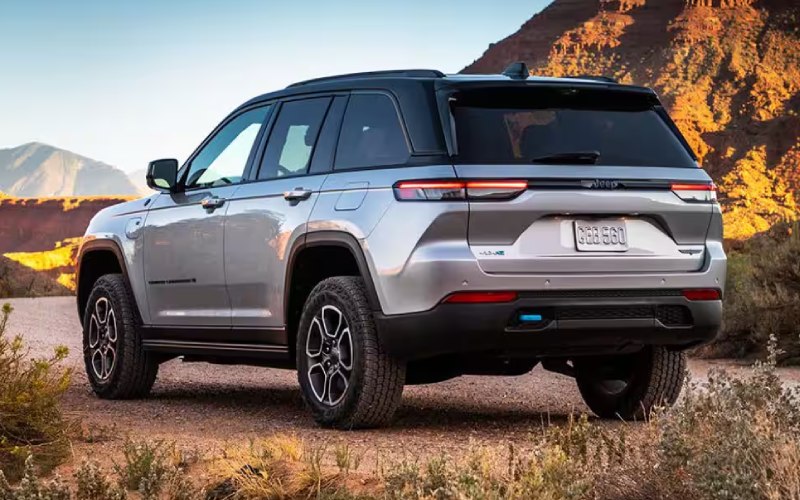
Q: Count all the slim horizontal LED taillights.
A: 2